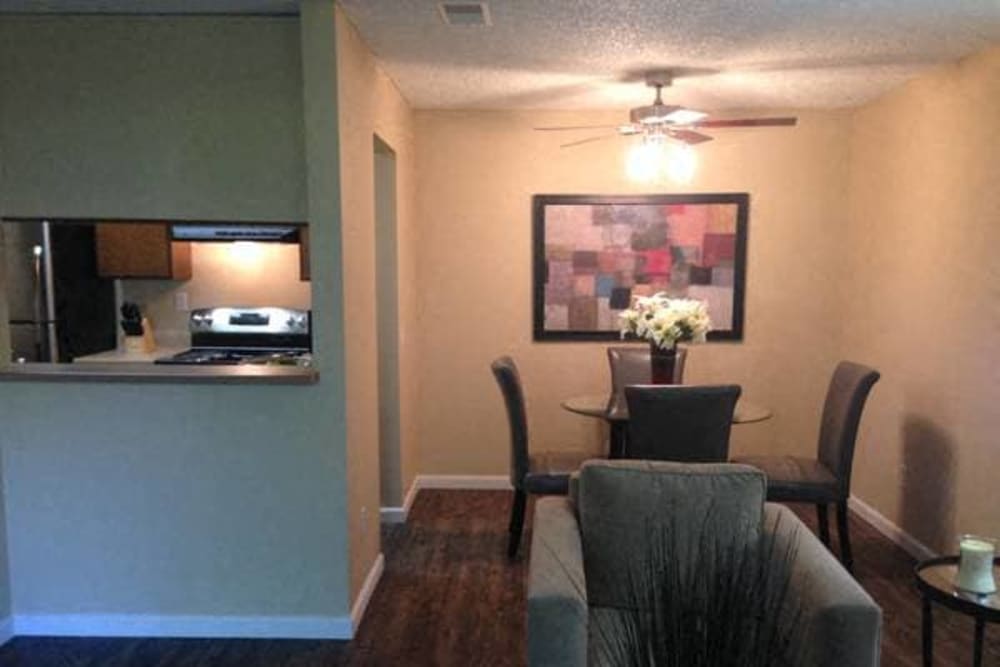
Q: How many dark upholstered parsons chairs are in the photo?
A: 4